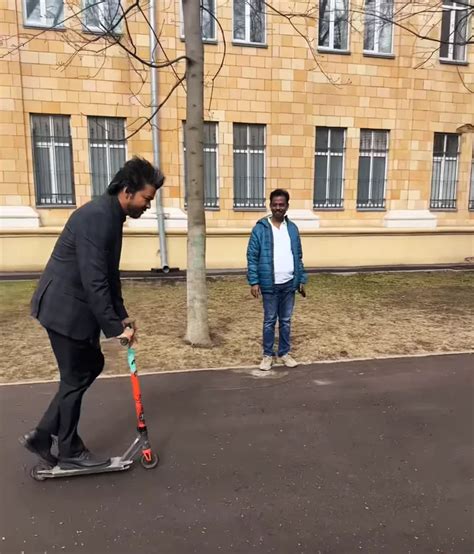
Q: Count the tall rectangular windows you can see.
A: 14